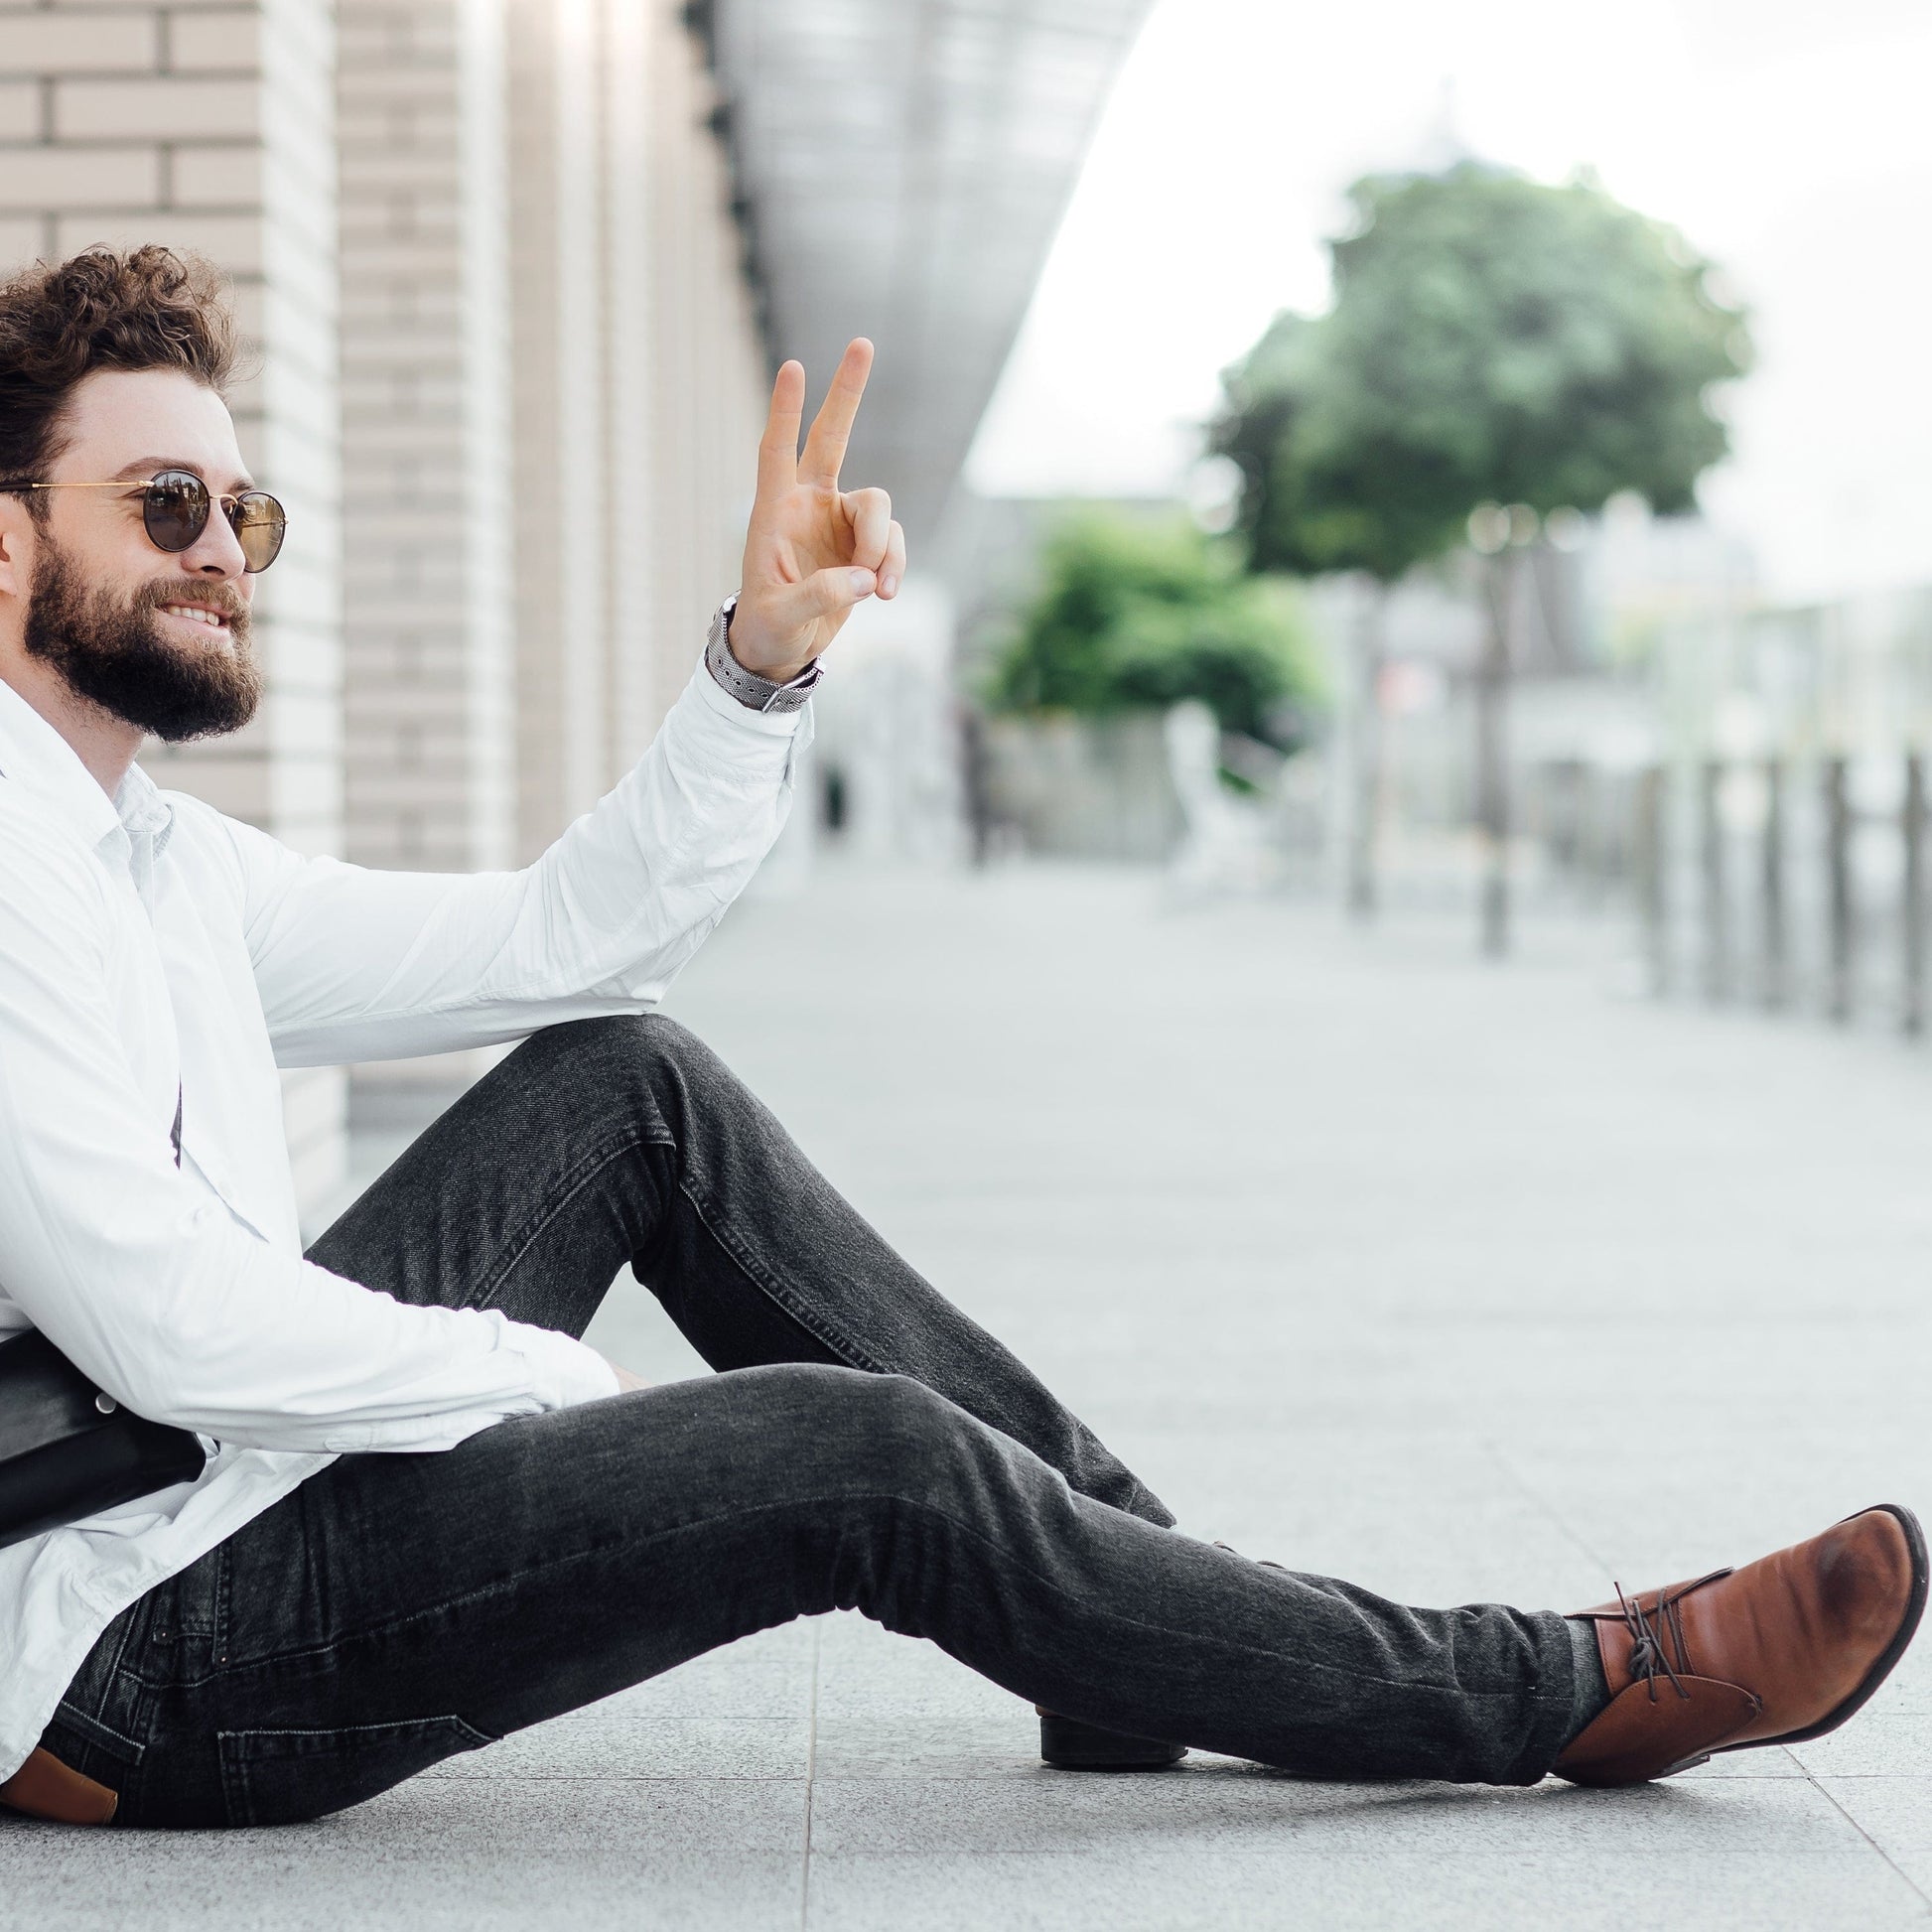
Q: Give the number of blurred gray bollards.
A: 5